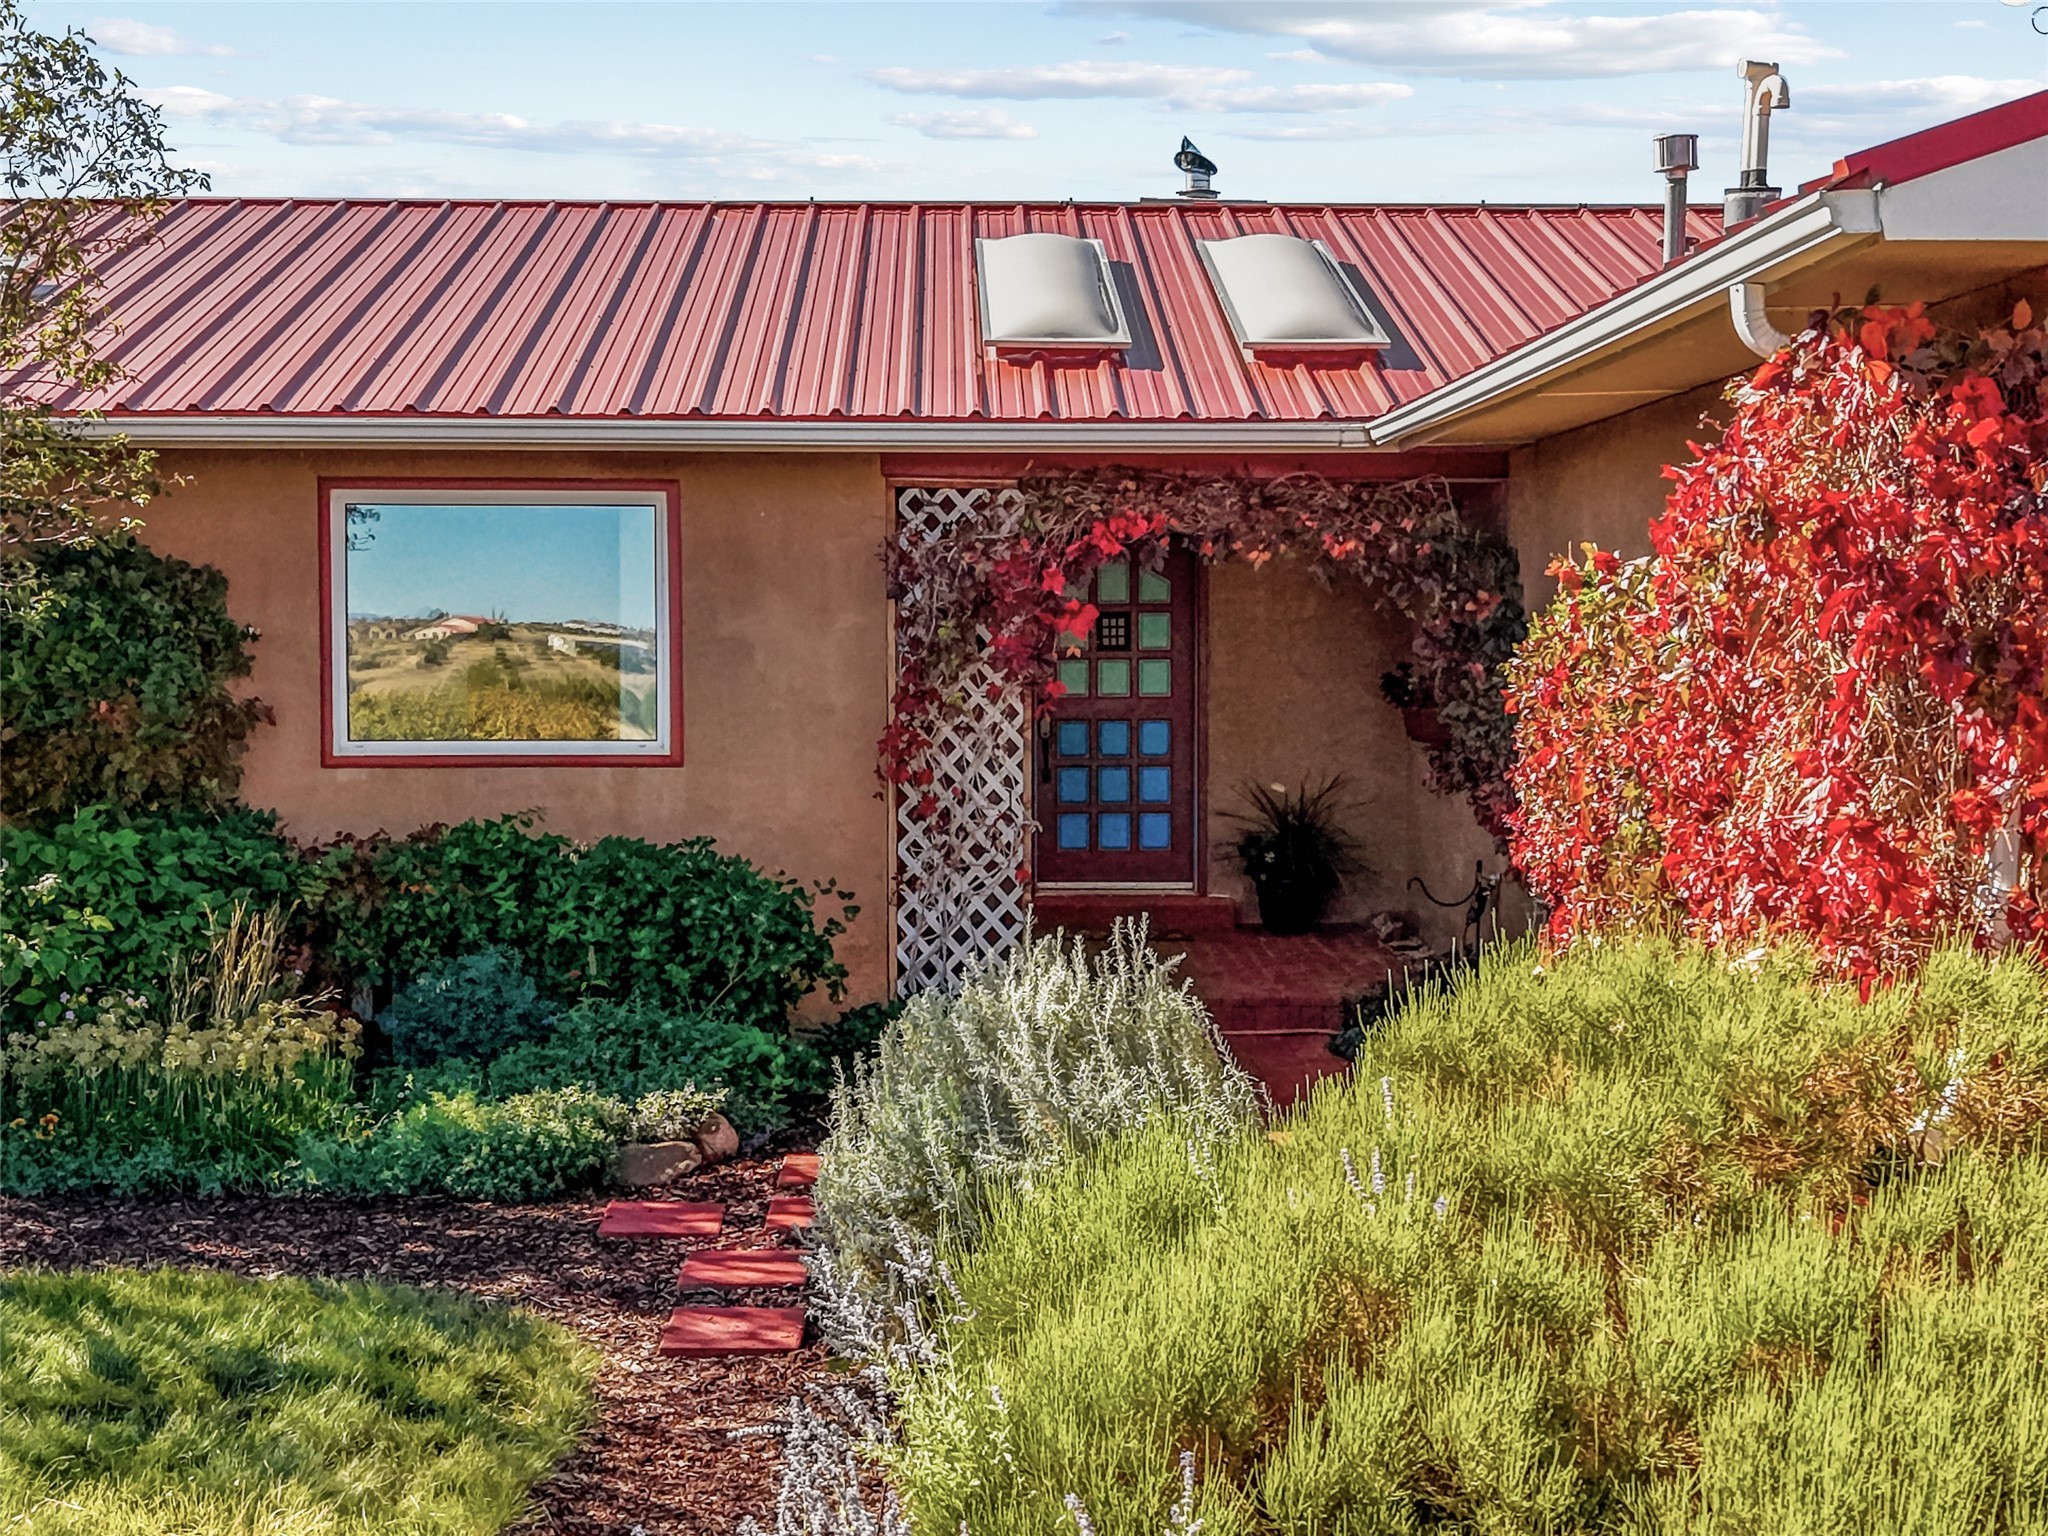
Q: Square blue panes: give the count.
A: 9